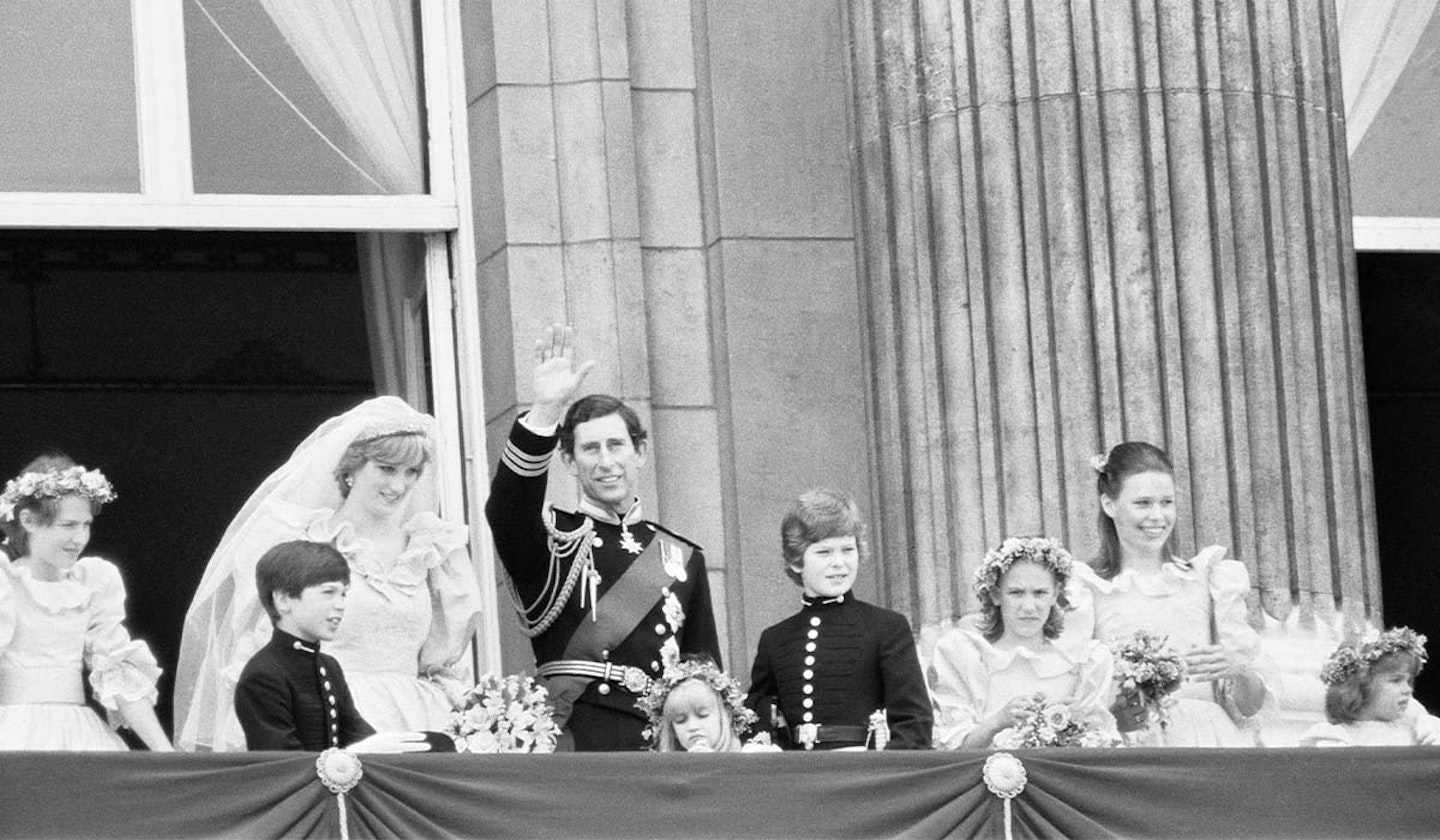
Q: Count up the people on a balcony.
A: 9